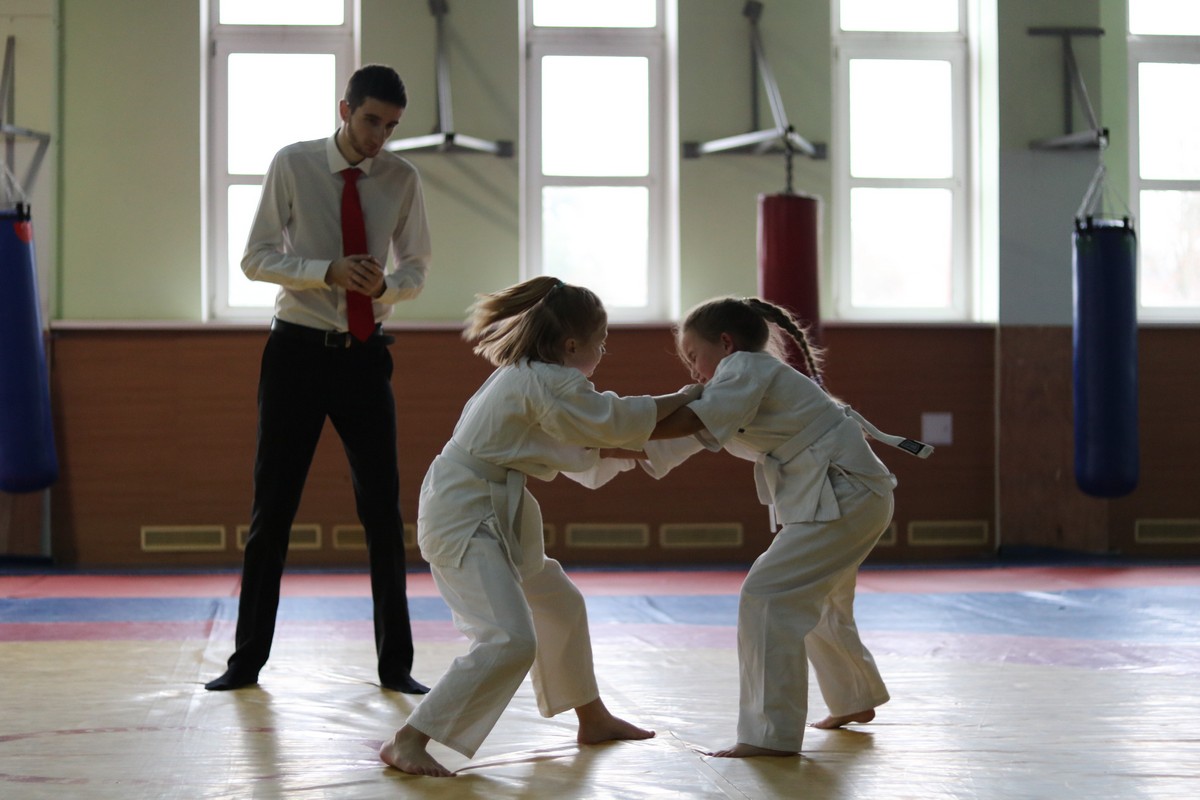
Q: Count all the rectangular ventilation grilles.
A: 9